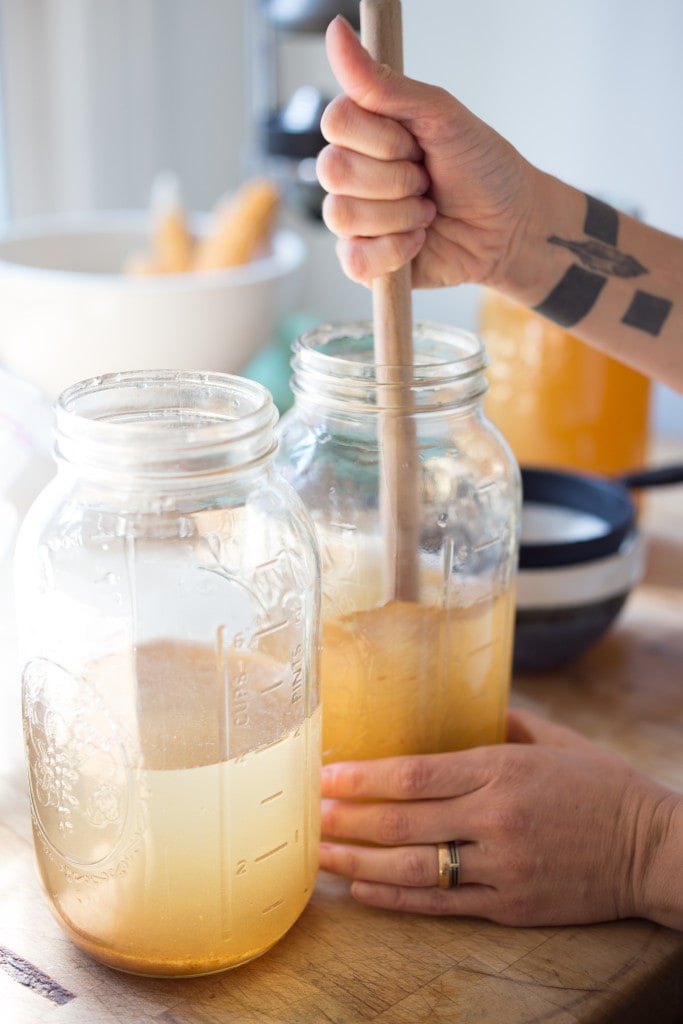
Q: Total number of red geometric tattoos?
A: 0